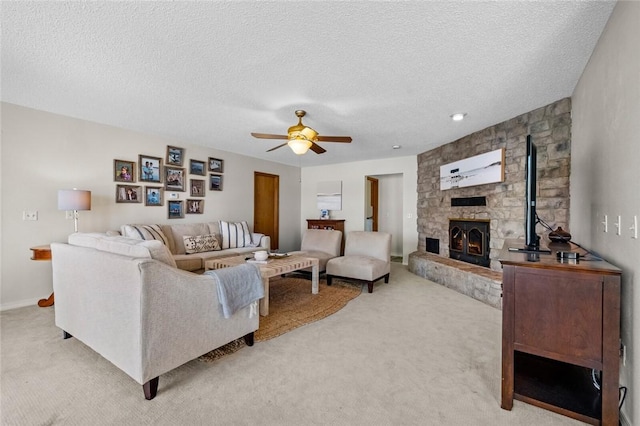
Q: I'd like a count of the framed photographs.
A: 12